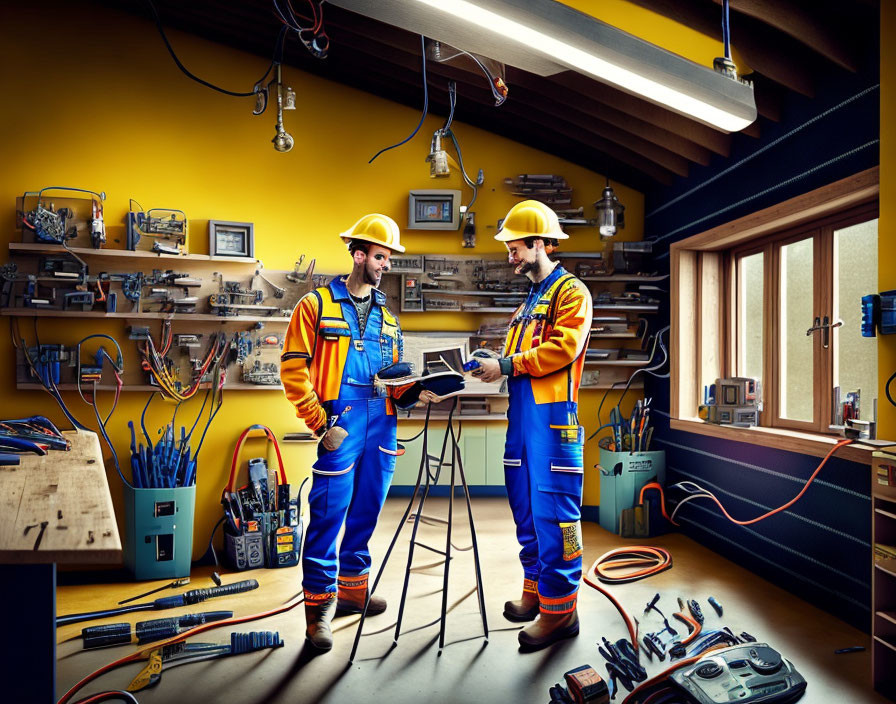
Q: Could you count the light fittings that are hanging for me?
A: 4